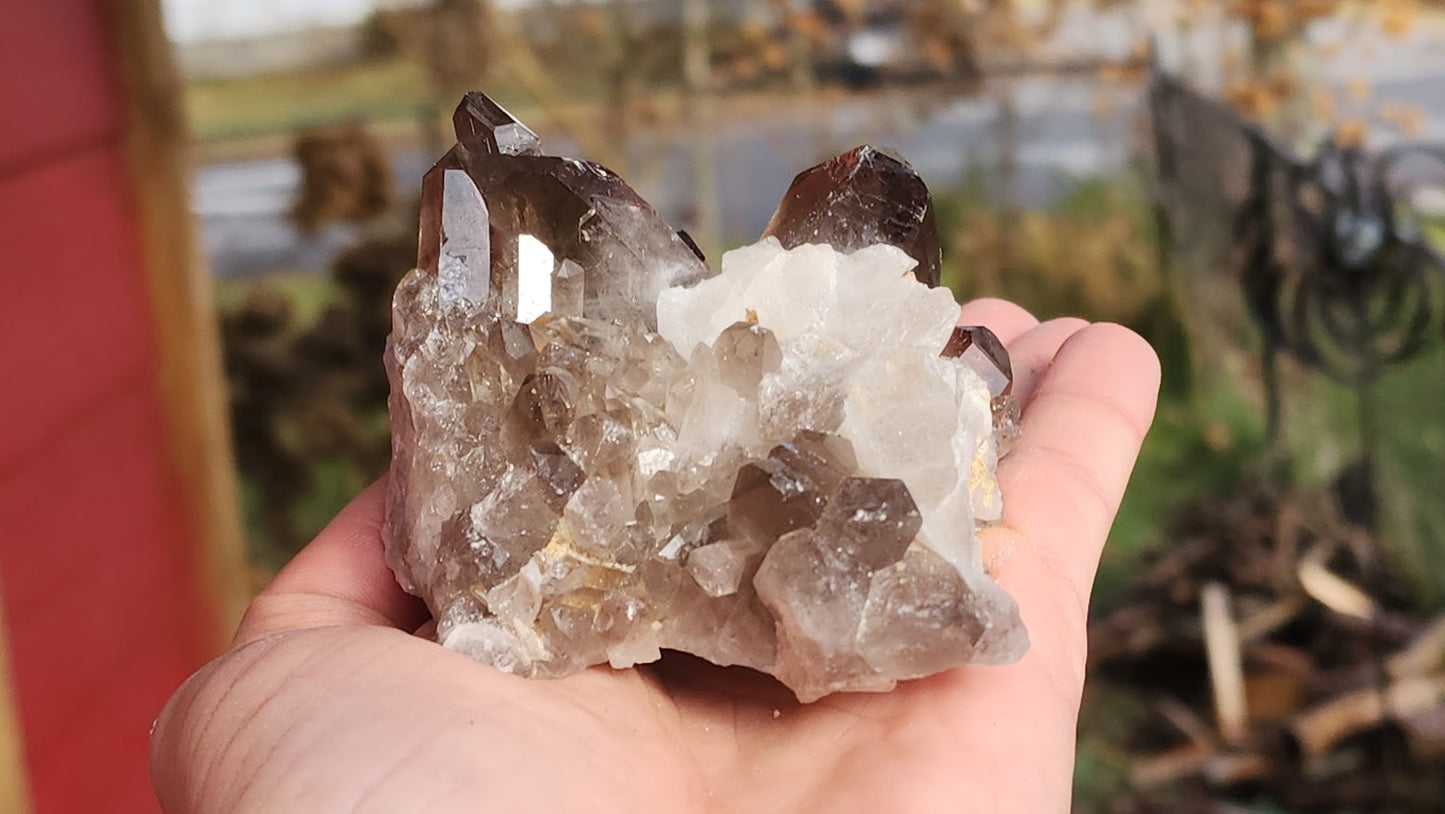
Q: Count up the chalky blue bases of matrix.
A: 0